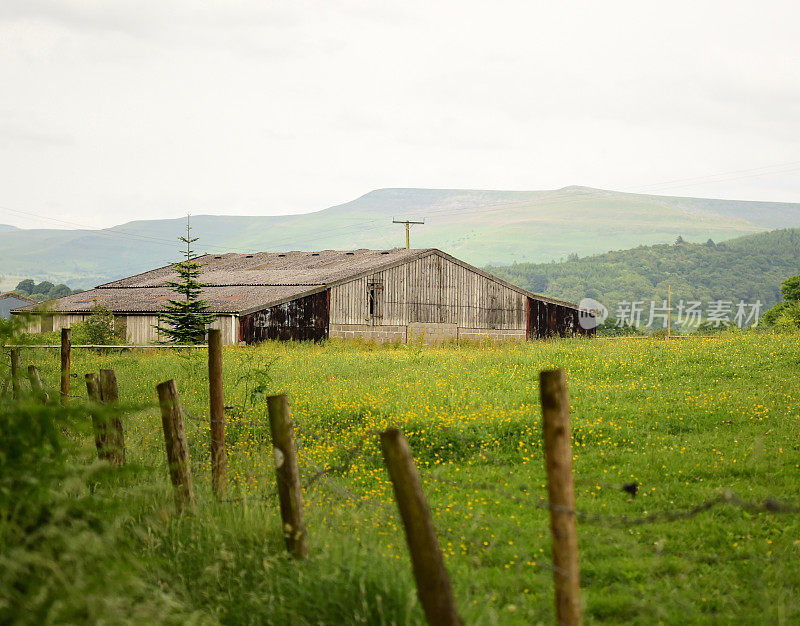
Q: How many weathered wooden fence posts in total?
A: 10